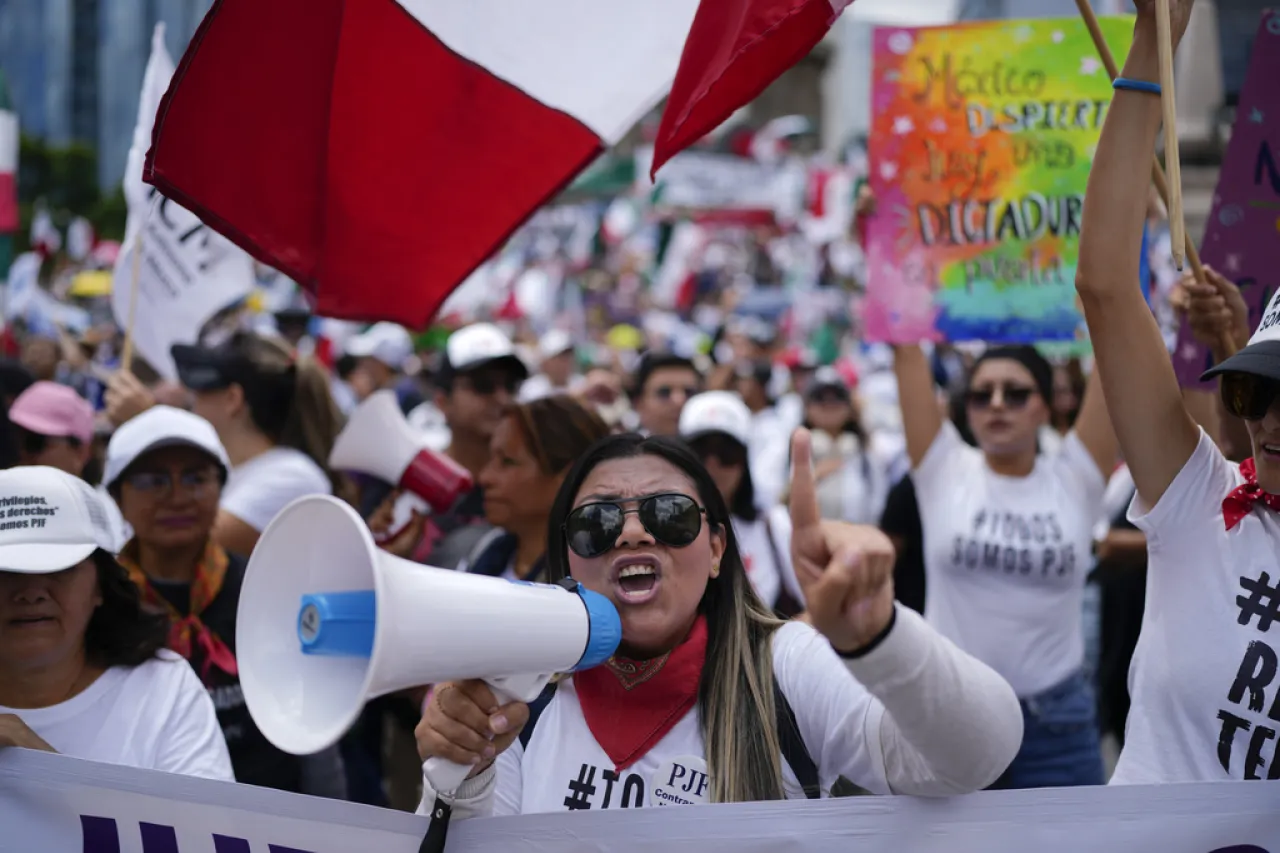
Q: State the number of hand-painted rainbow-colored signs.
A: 1